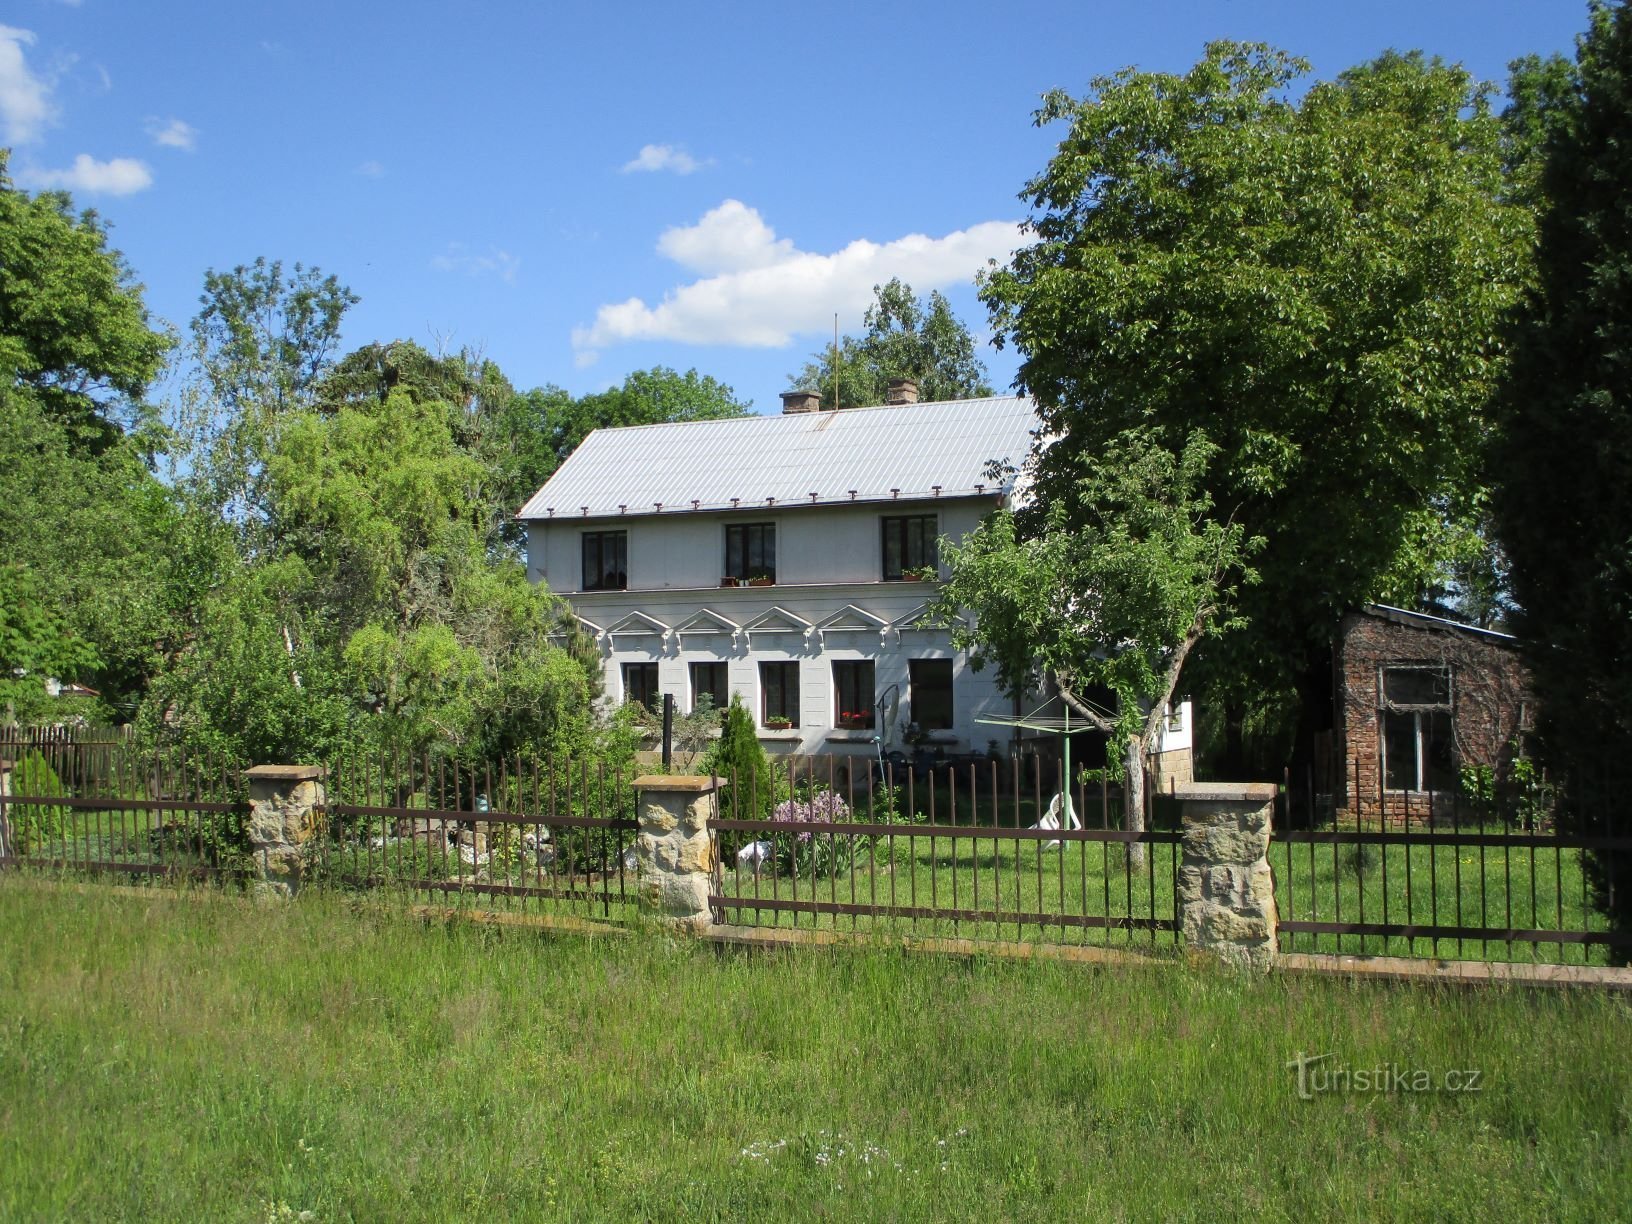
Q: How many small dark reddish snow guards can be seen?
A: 12